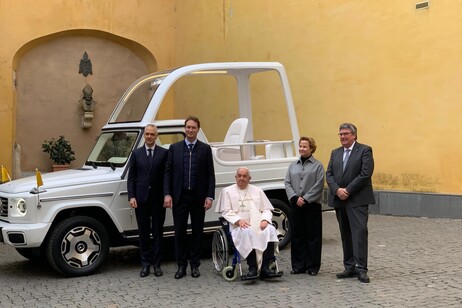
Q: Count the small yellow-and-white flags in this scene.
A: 2